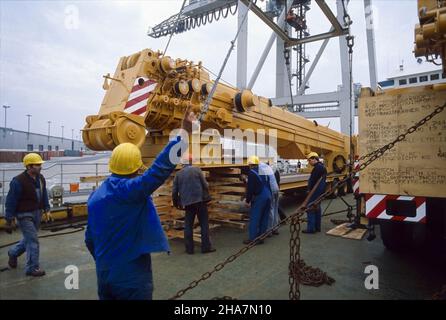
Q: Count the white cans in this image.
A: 0